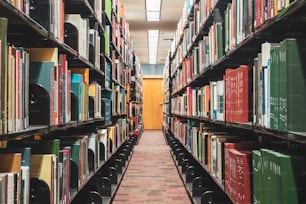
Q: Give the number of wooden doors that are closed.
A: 1